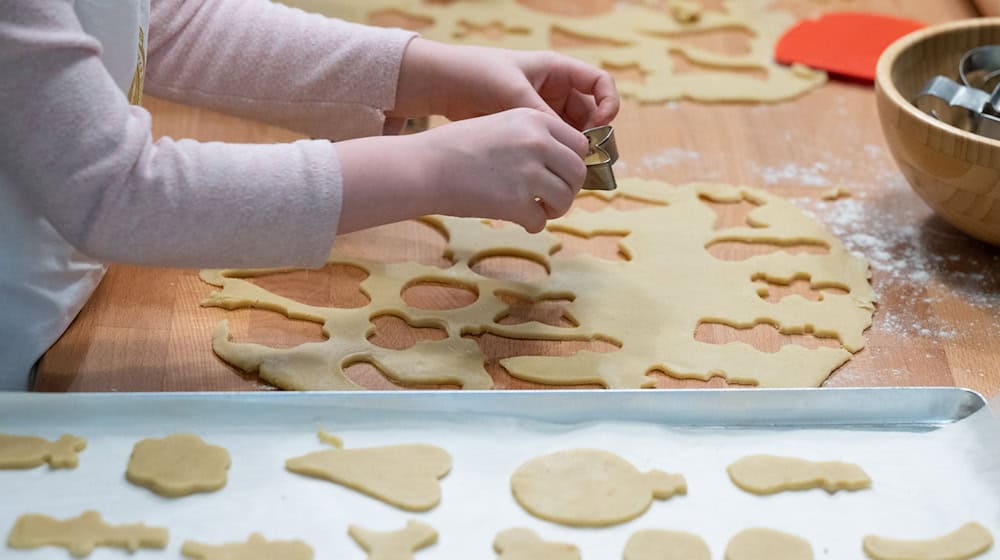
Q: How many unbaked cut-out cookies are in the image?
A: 12